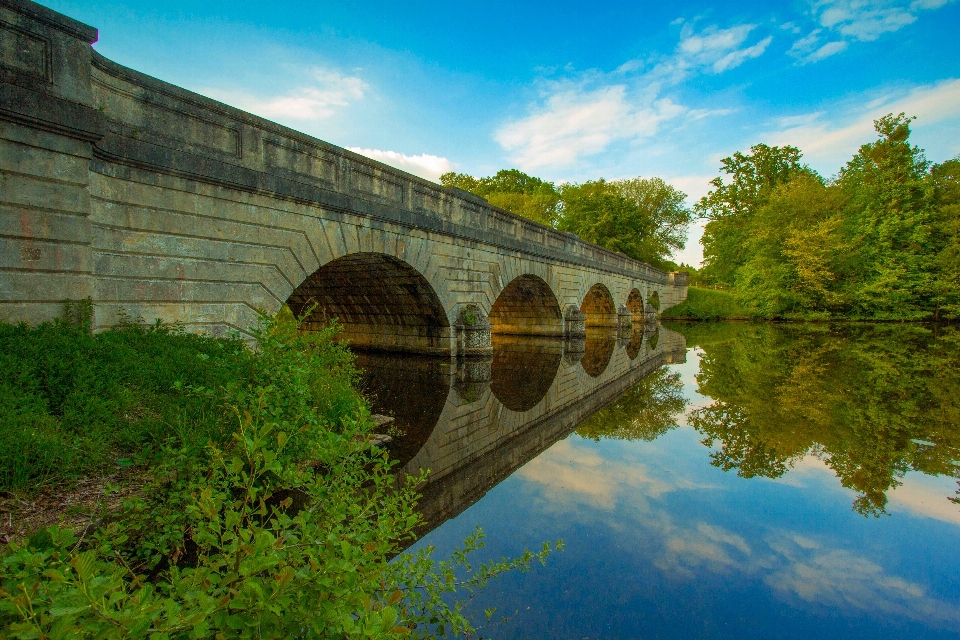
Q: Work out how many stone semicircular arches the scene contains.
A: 5